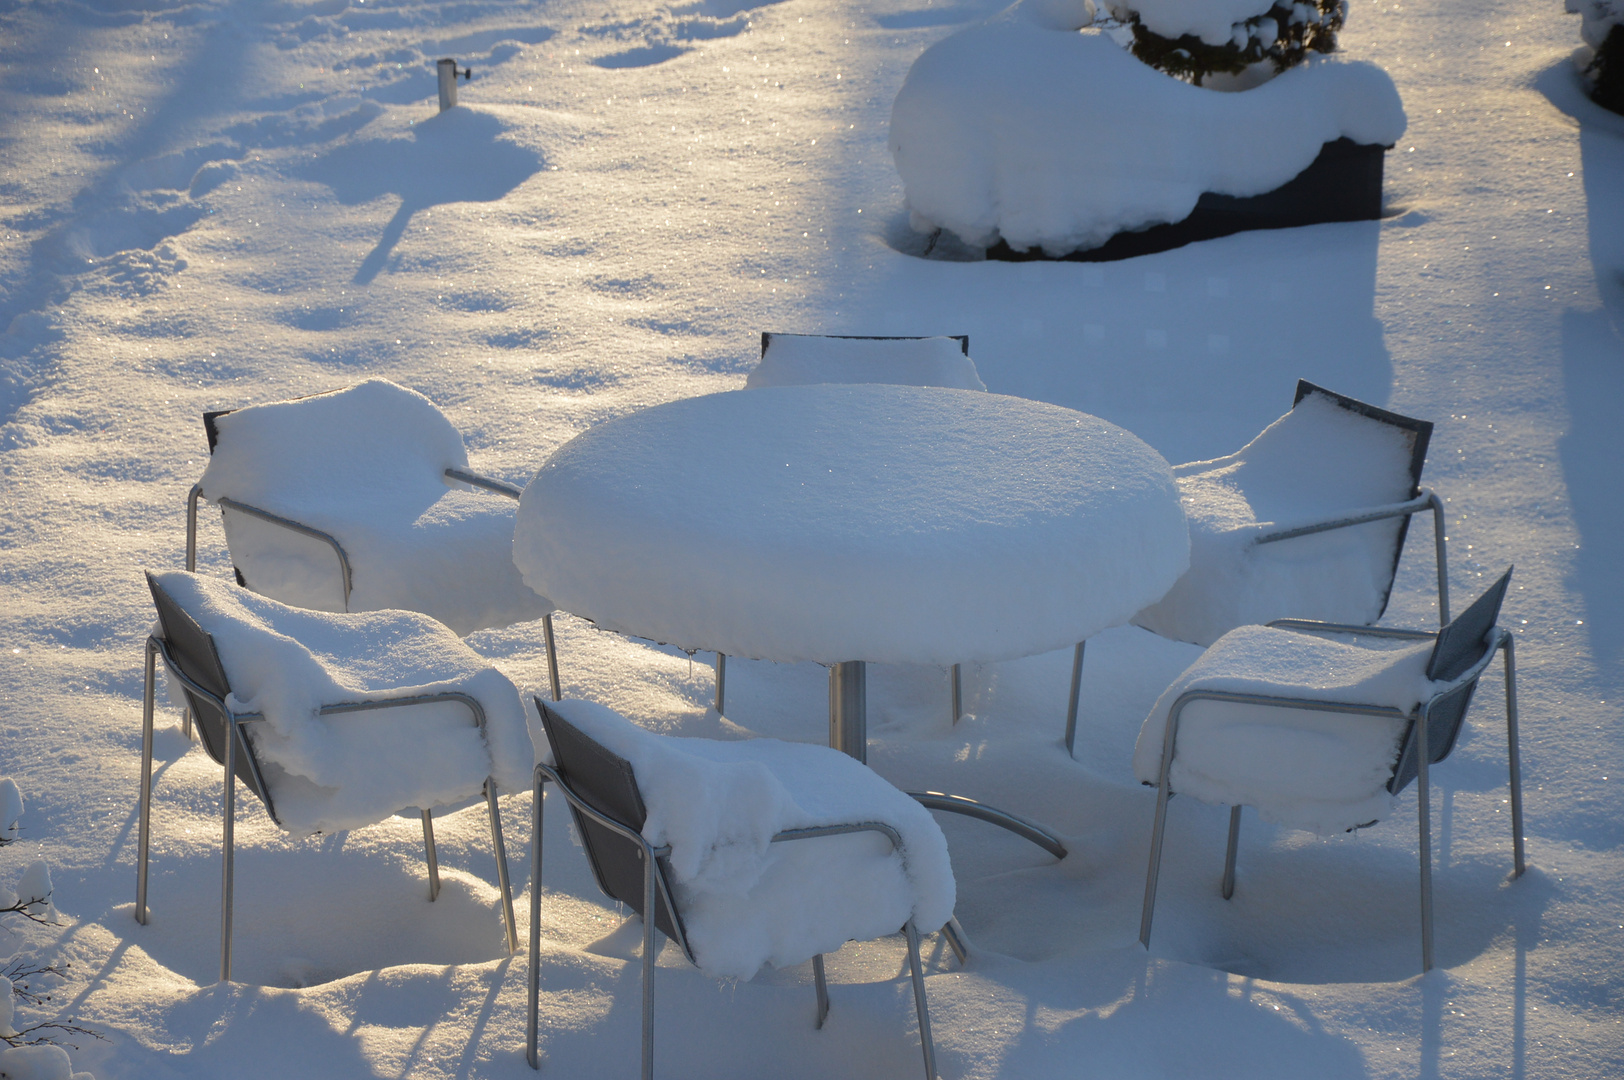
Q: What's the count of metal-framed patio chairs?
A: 6